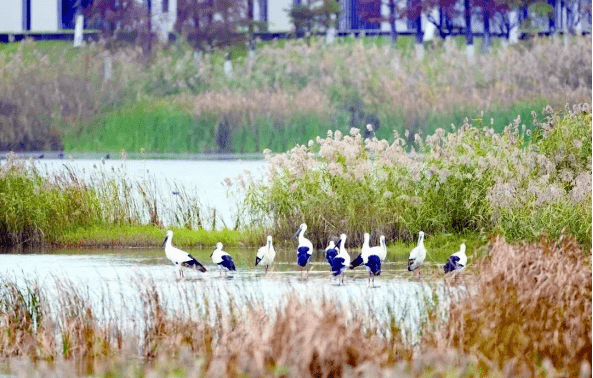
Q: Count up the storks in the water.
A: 10